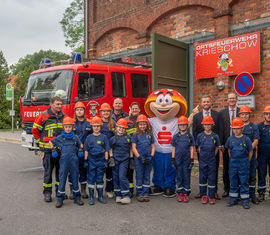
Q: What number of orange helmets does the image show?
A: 11